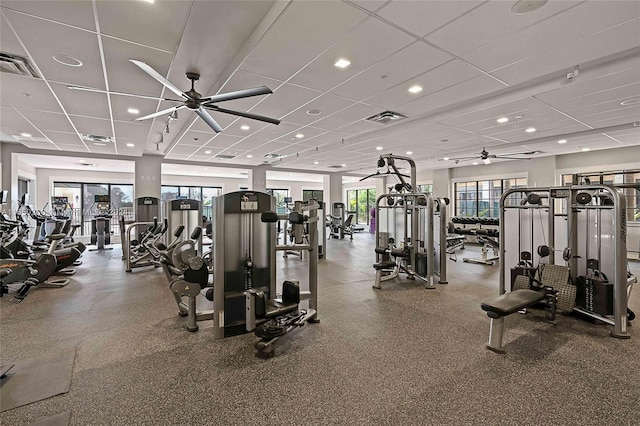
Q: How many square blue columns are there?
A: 0